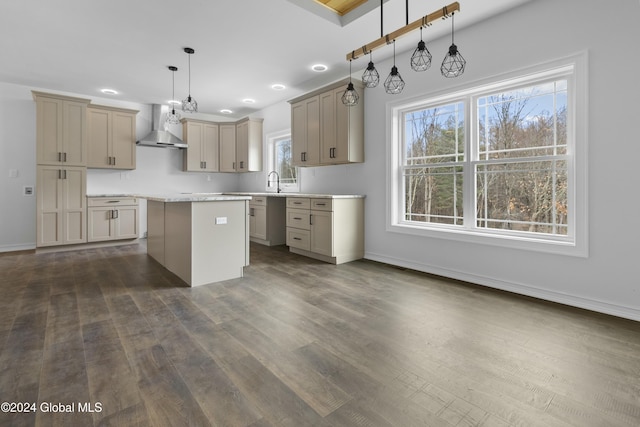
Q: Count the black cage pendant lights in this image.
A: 7